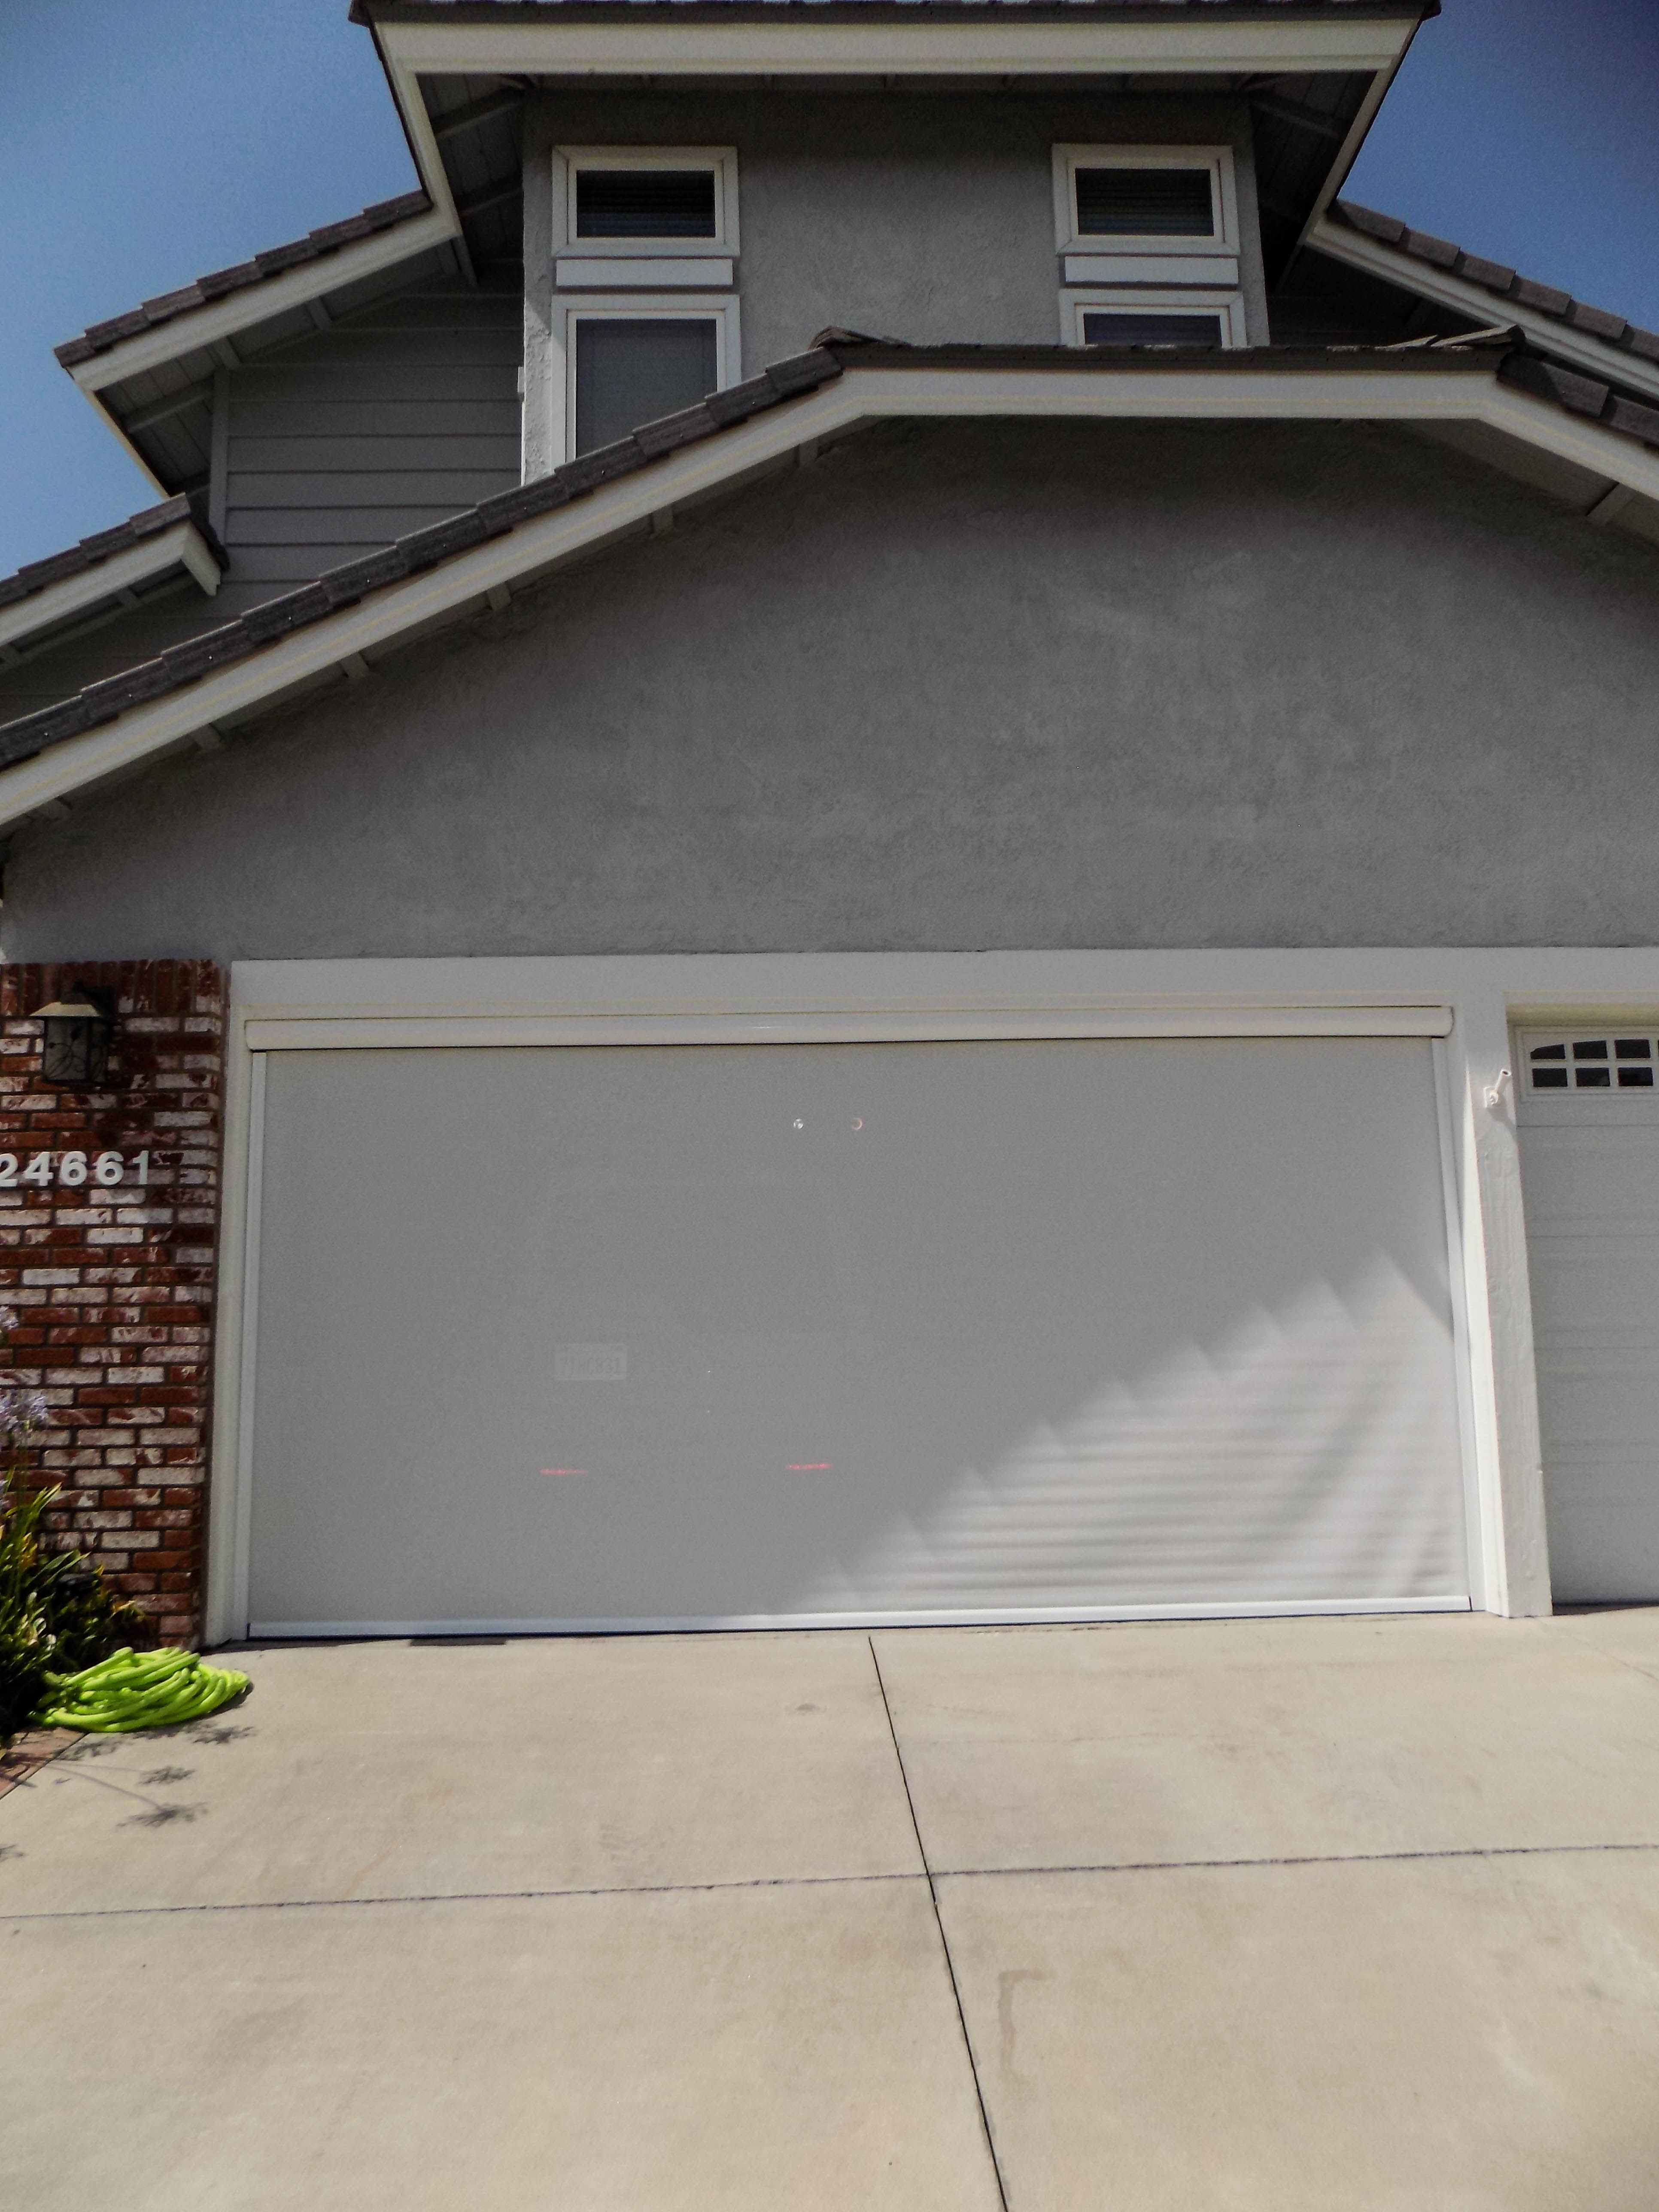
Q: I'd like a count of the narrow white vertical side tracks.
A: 2